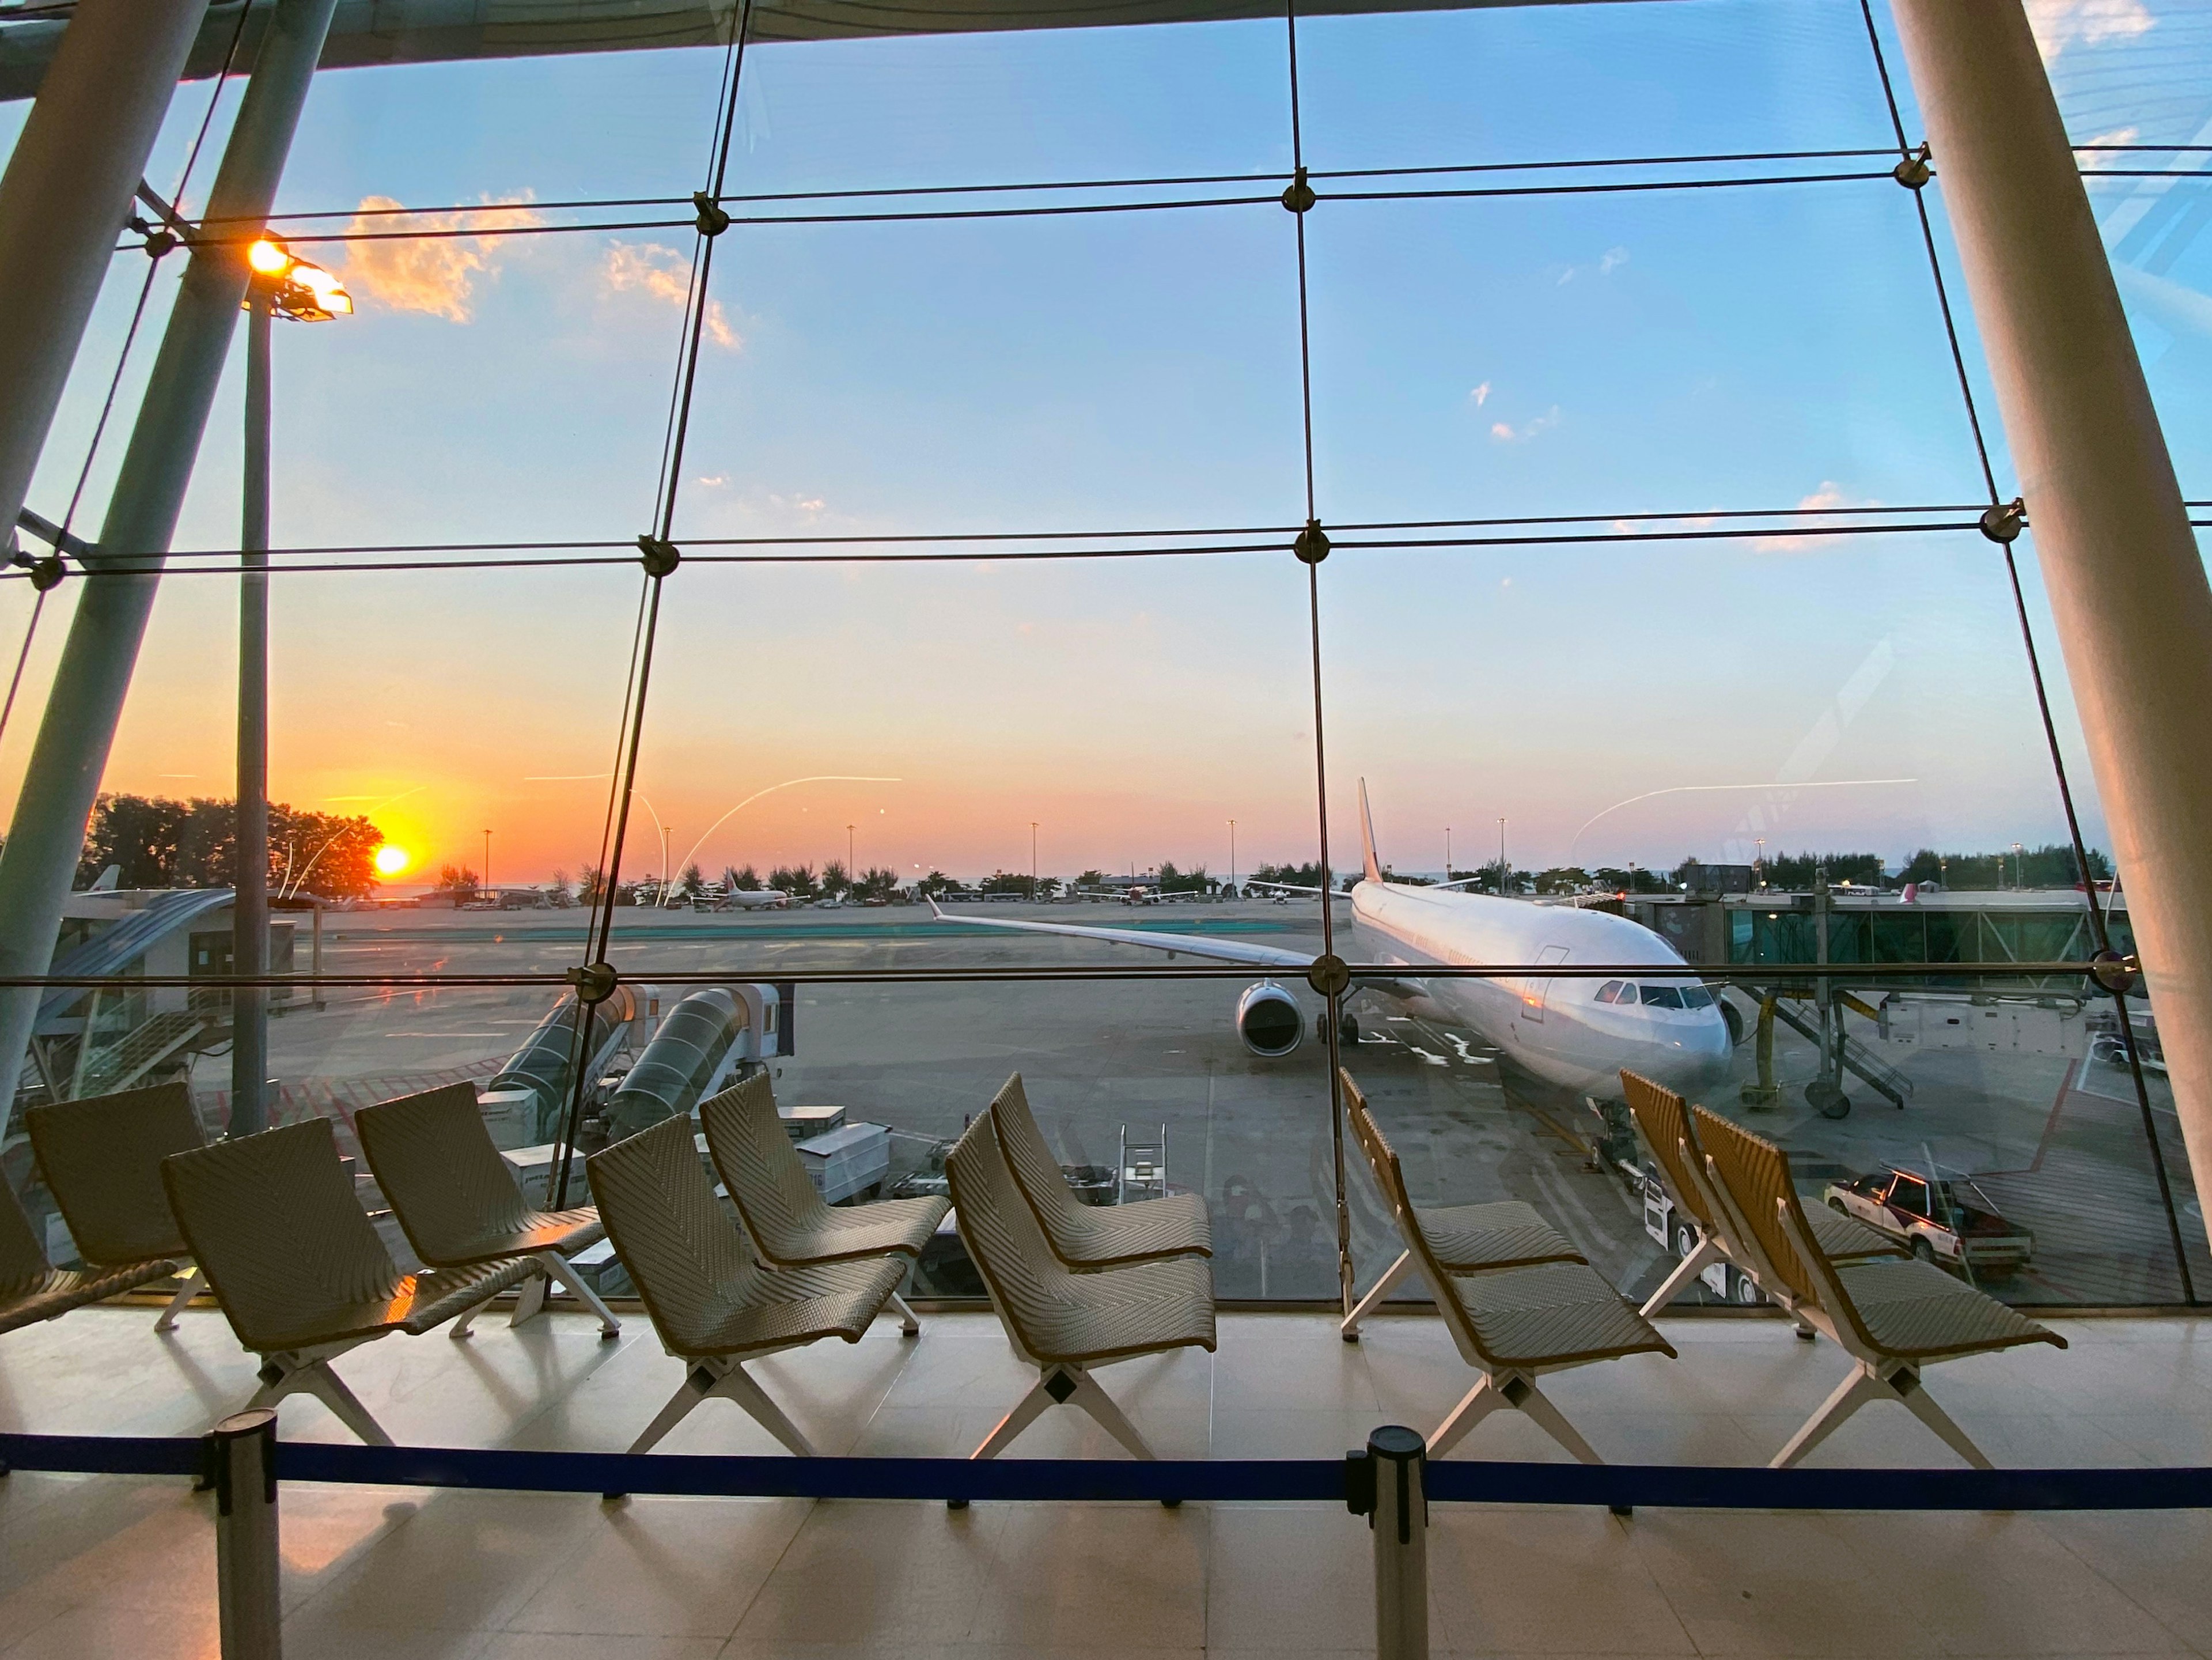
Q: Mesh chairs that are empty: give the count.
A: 12